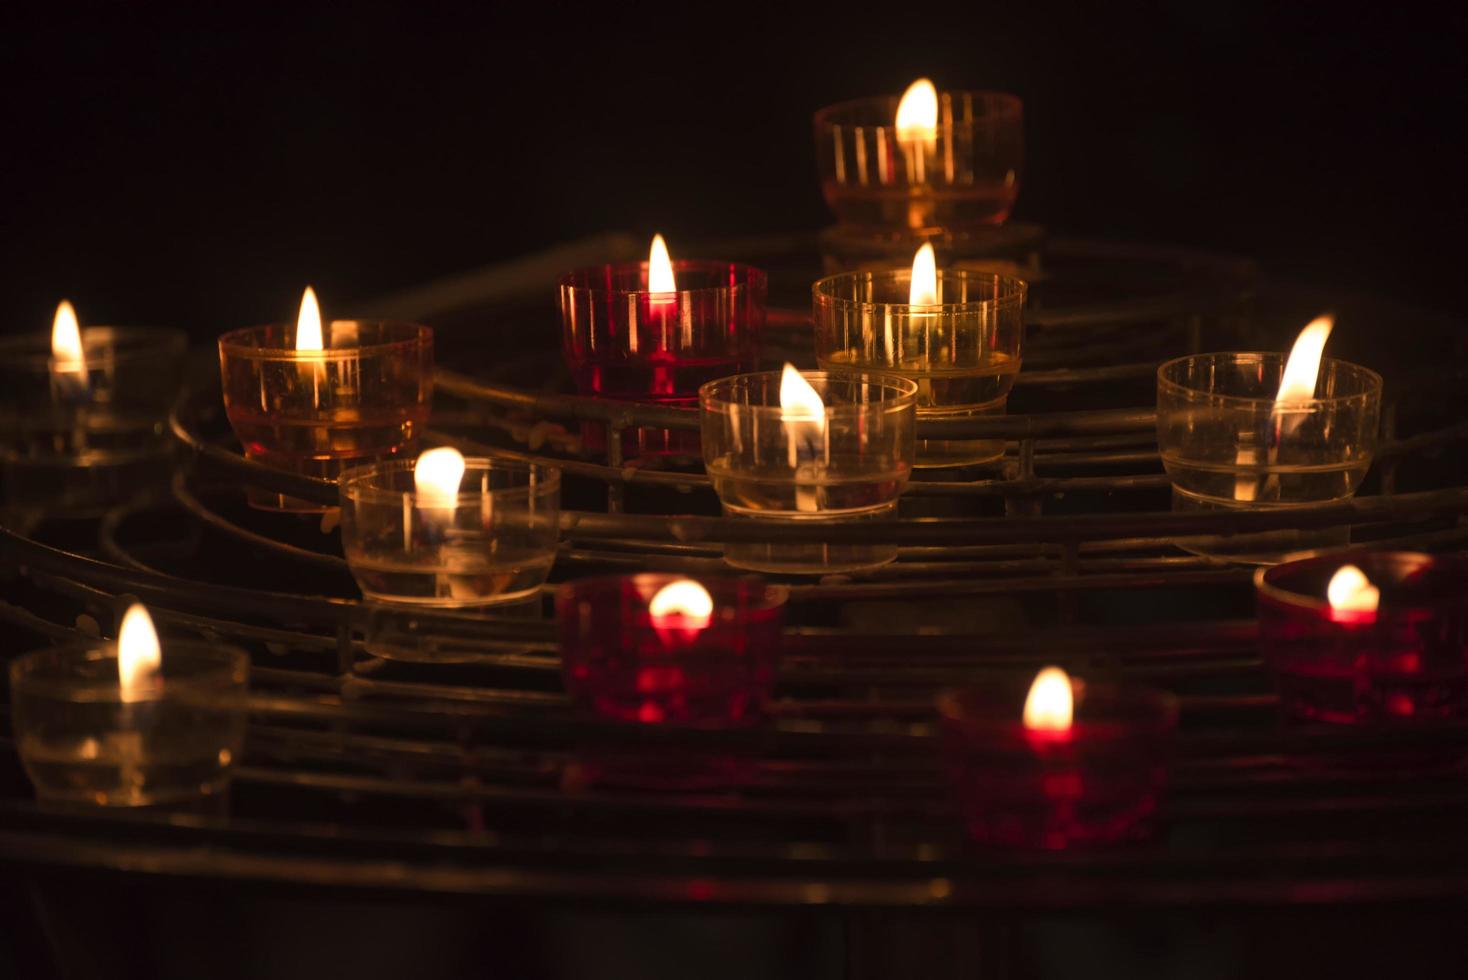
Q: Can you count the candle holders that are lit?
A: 12